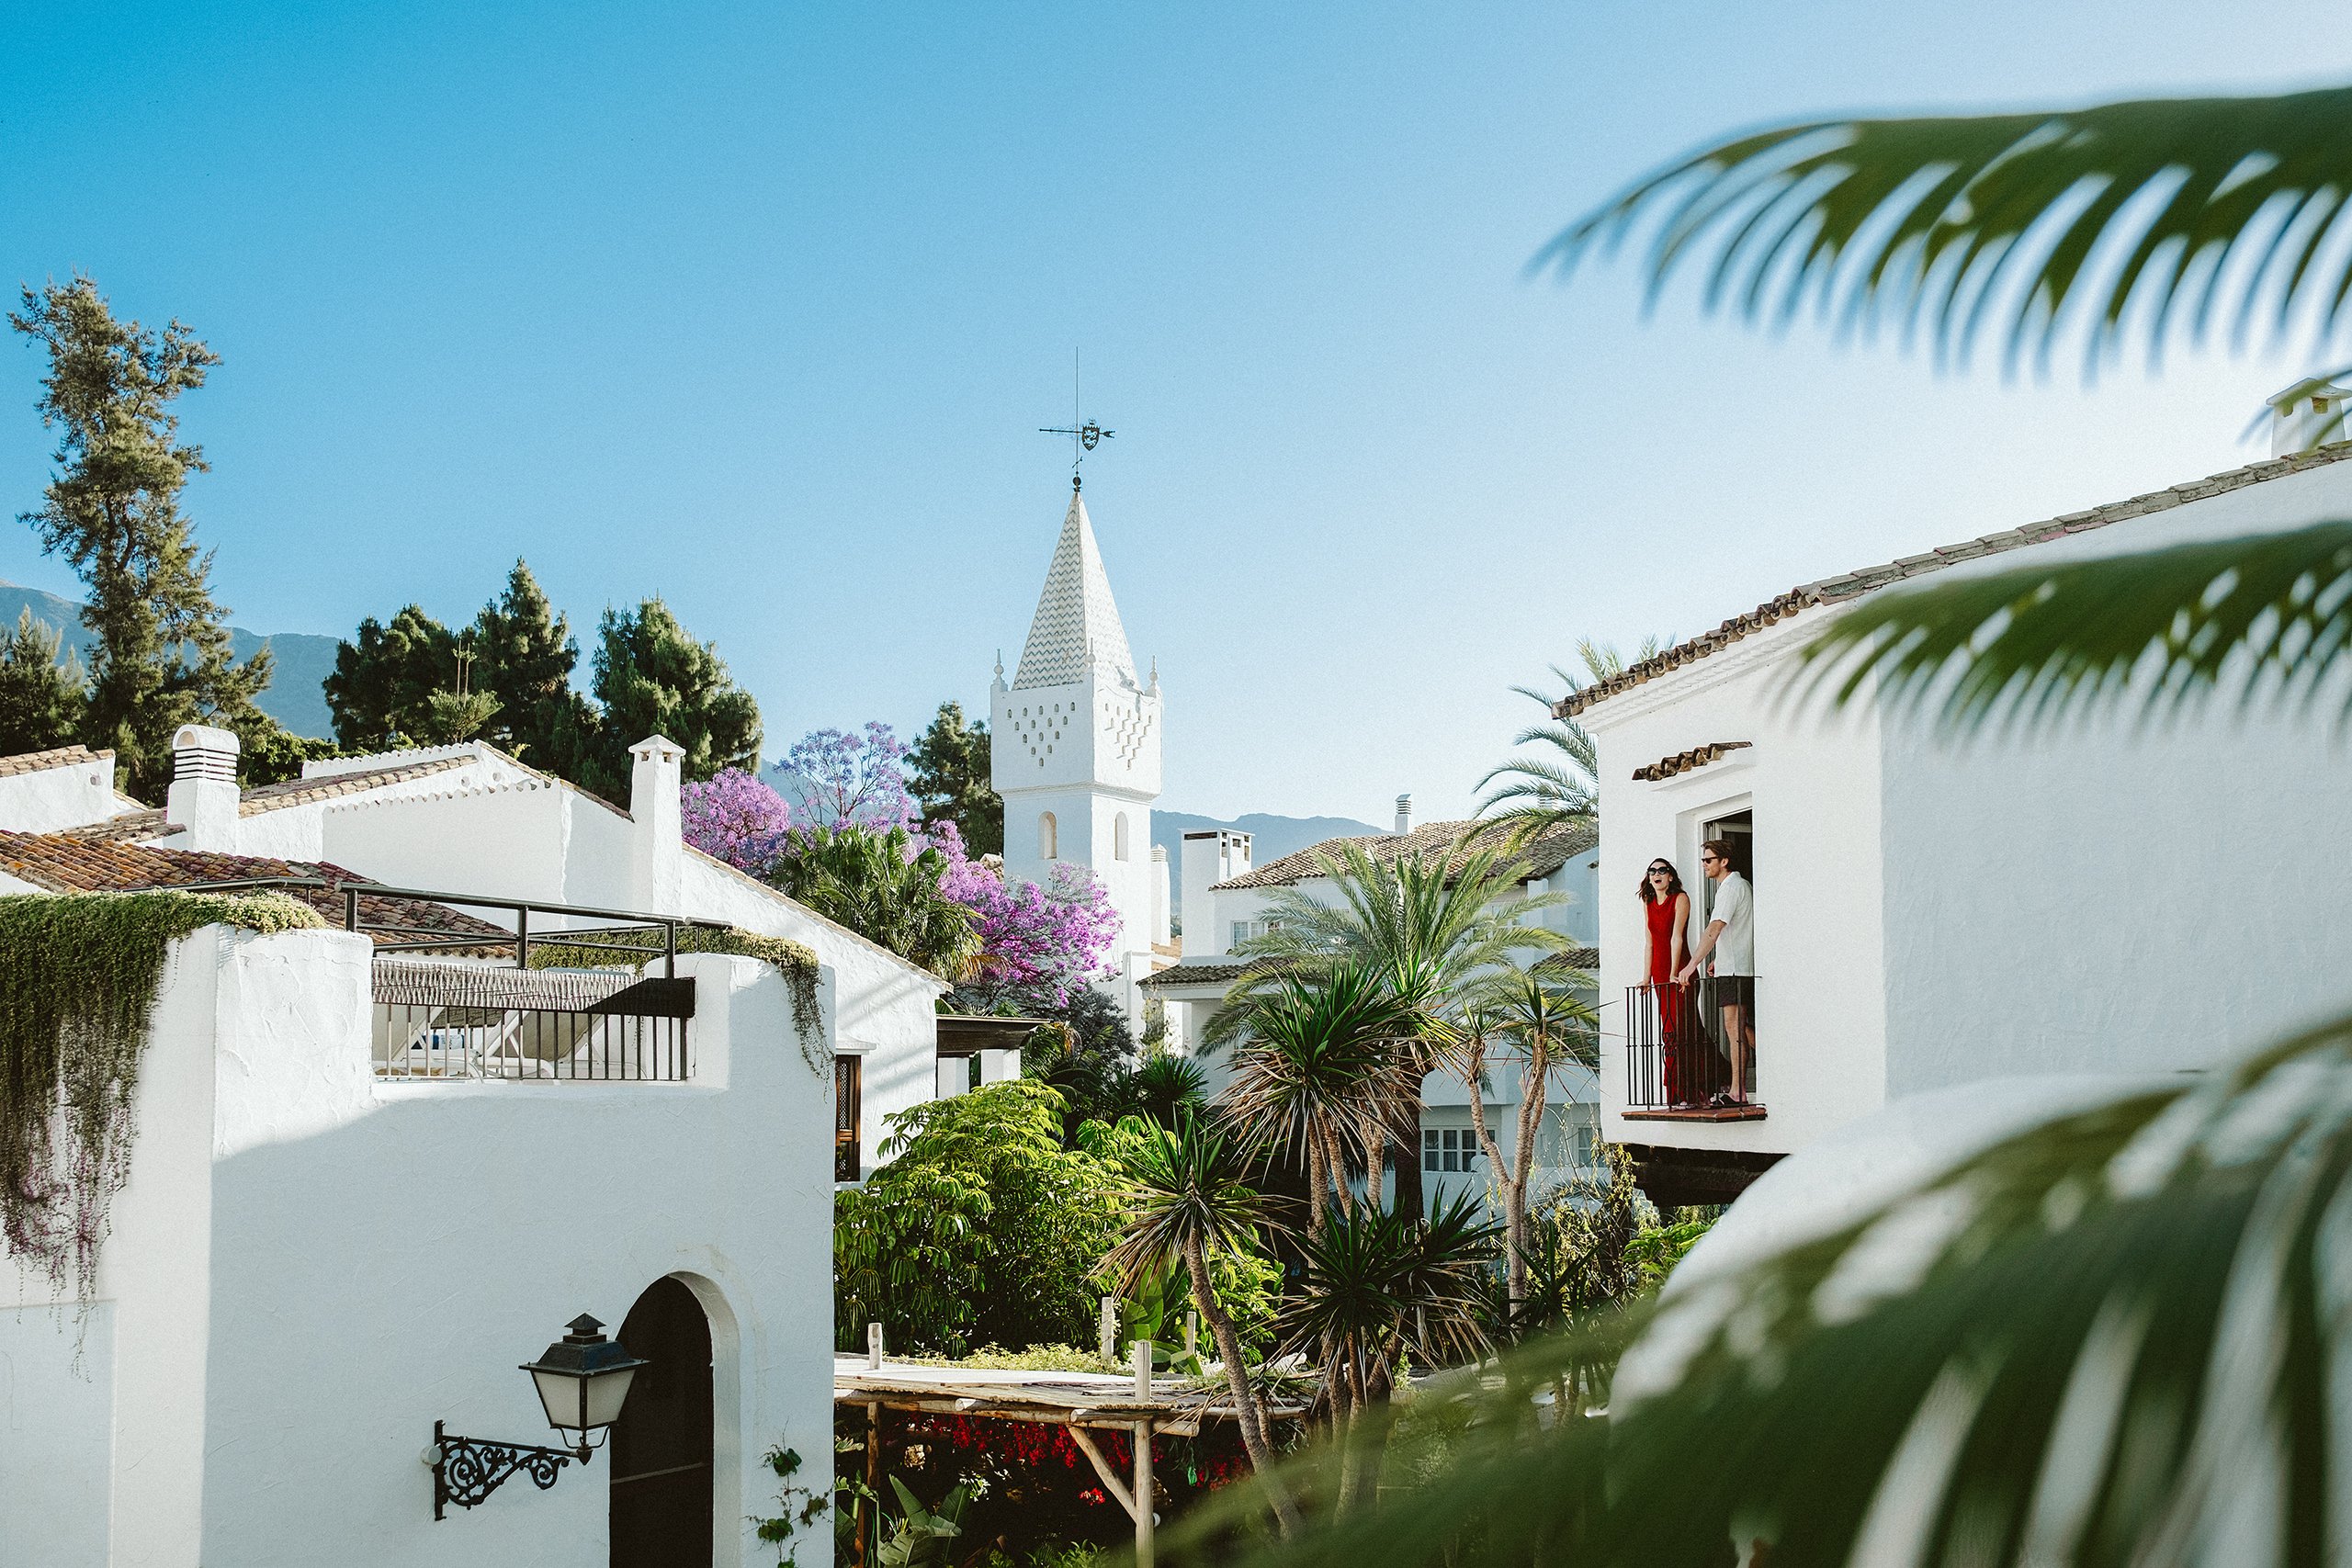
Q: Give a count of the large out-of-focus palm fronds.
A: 3